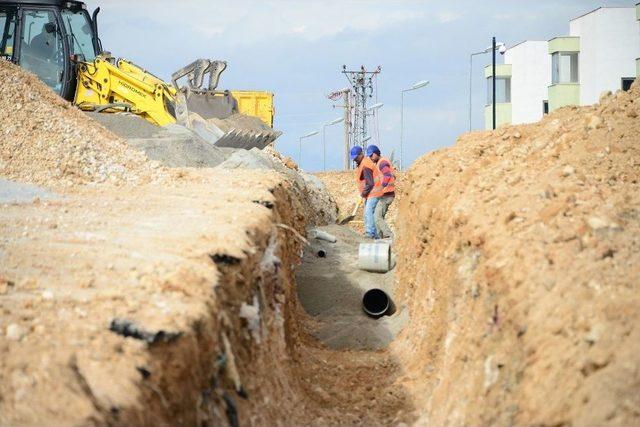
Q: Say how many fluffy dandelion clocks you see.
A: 0